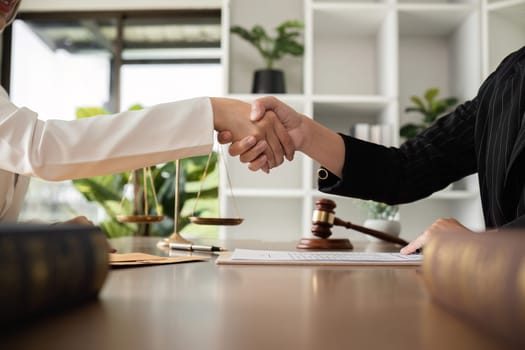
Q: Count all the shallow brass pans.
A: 2